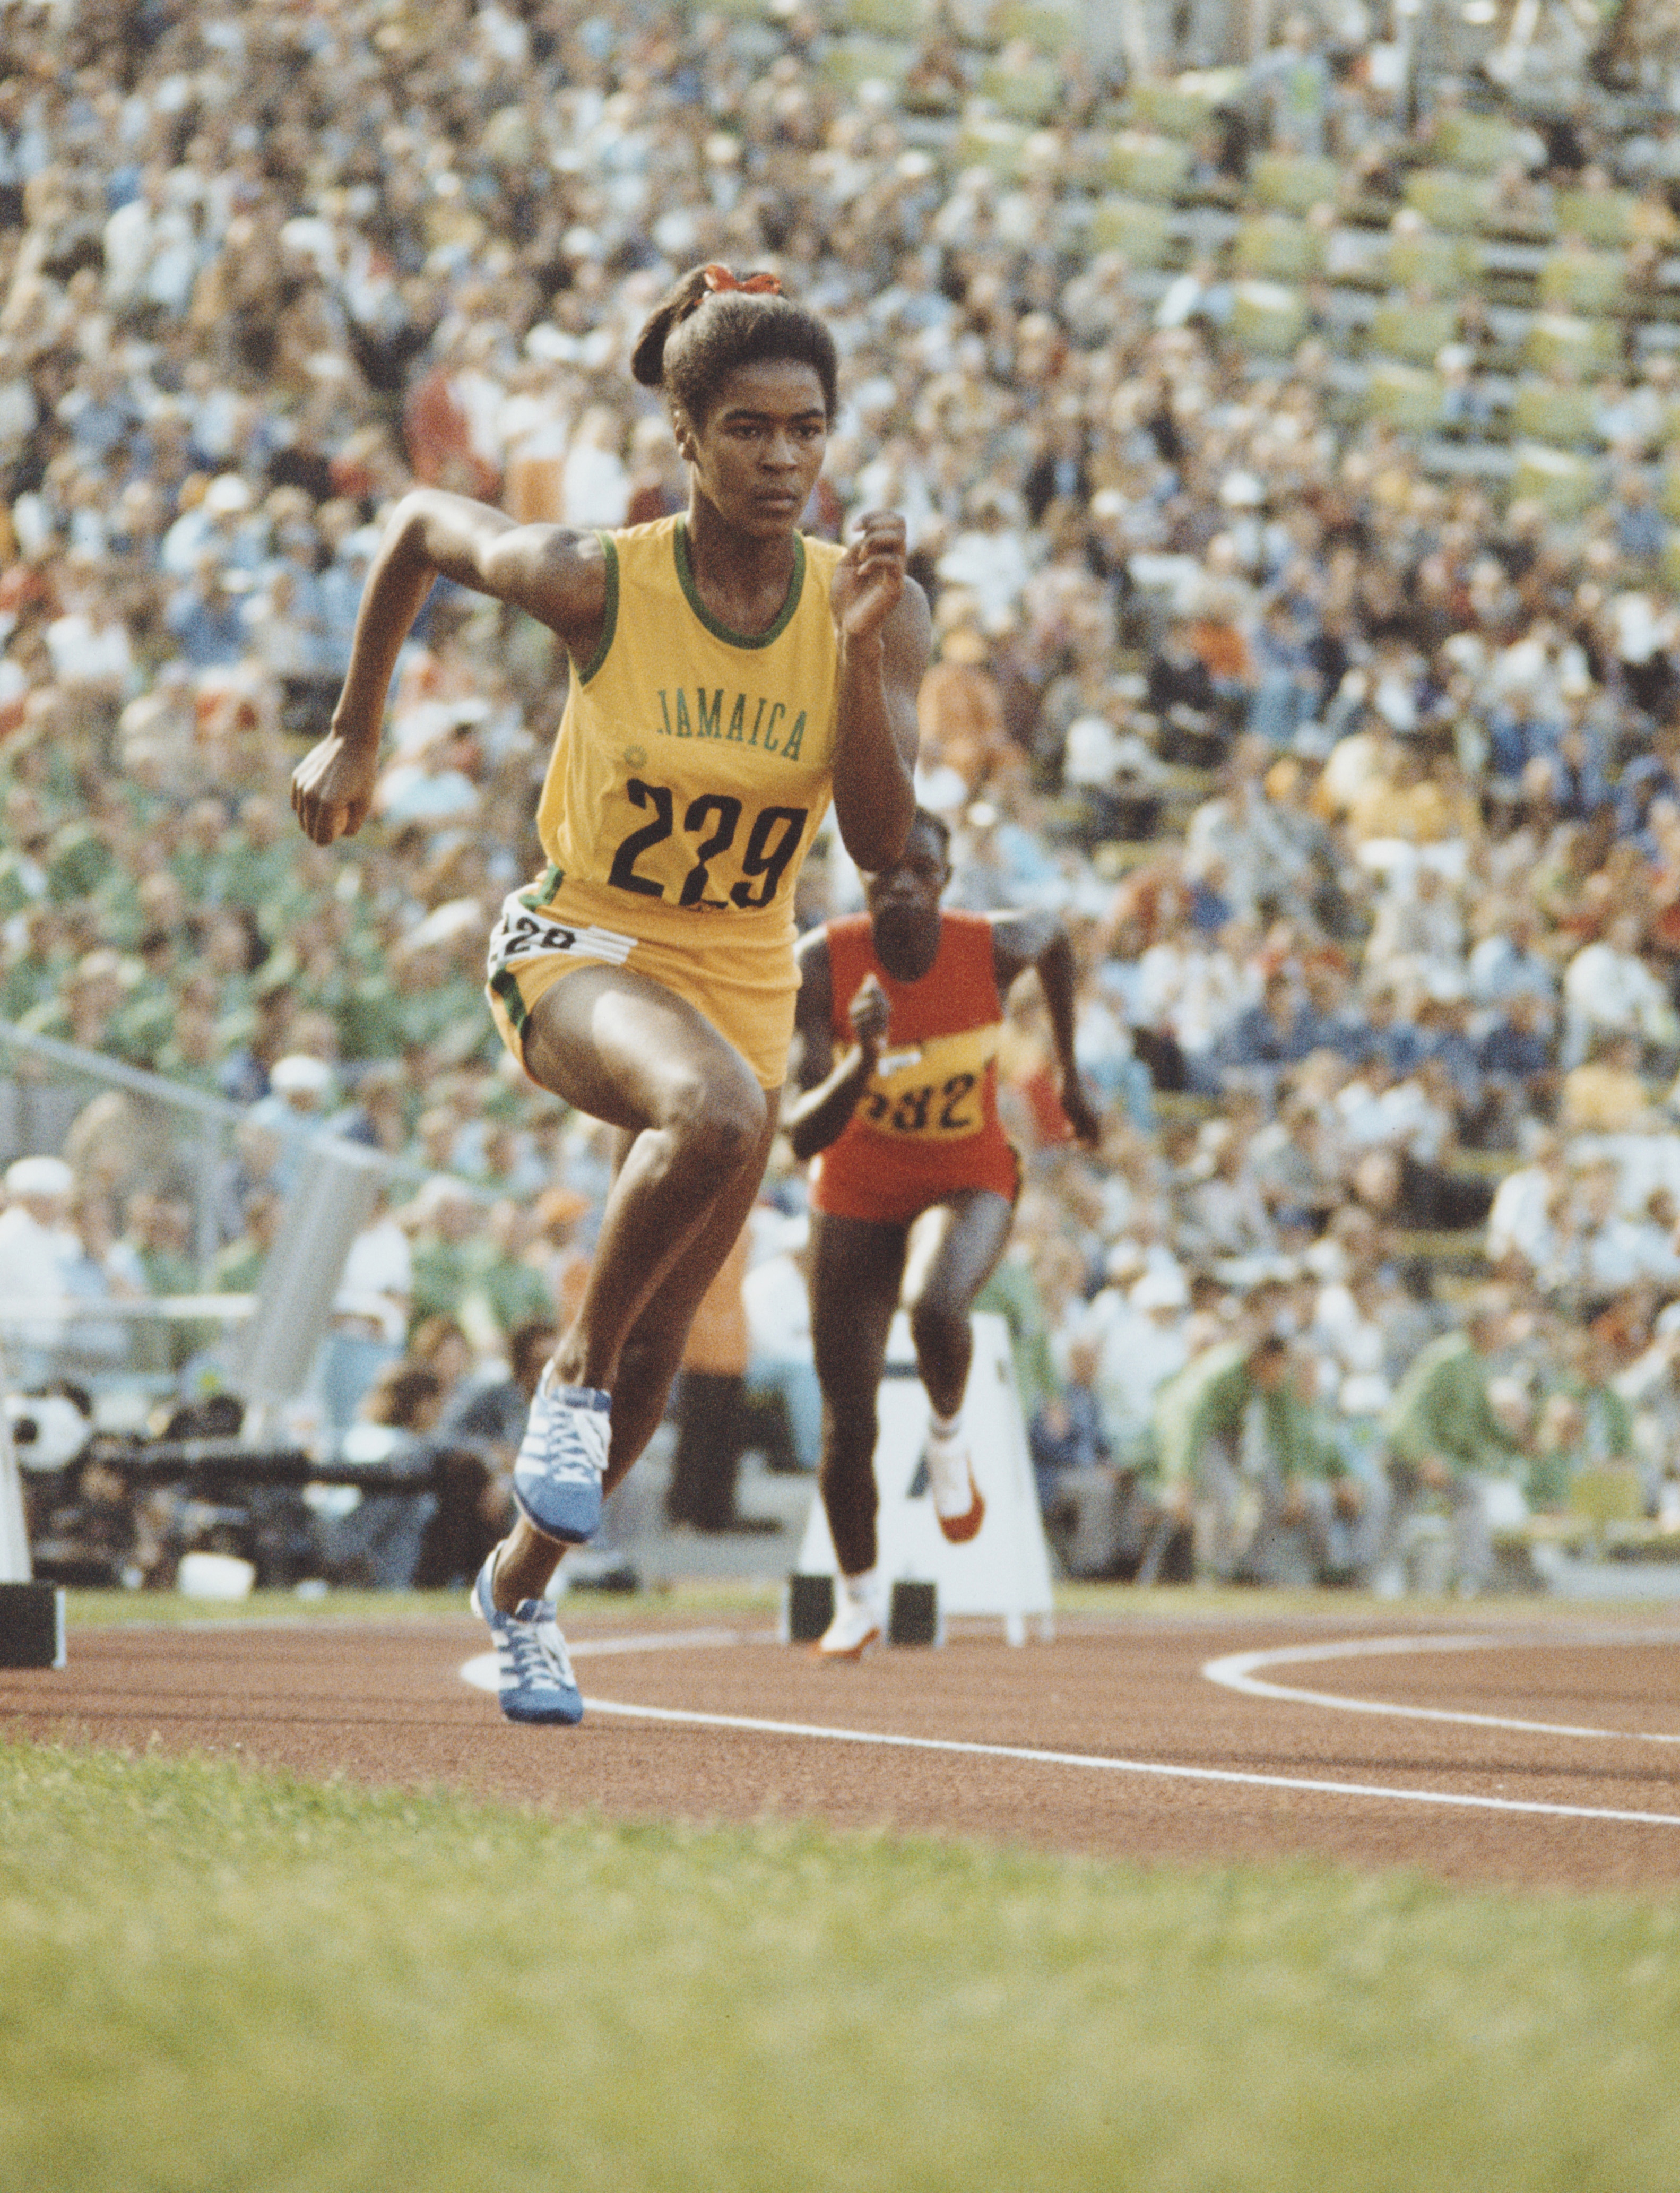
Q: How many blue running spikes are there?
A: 2